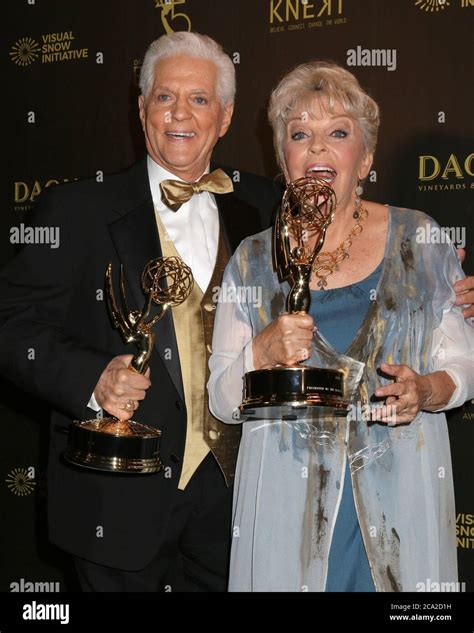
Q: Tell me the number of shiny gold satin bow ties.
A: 1